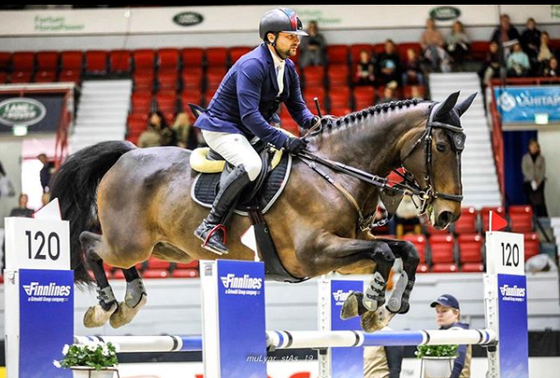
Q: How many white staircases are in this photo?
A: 2